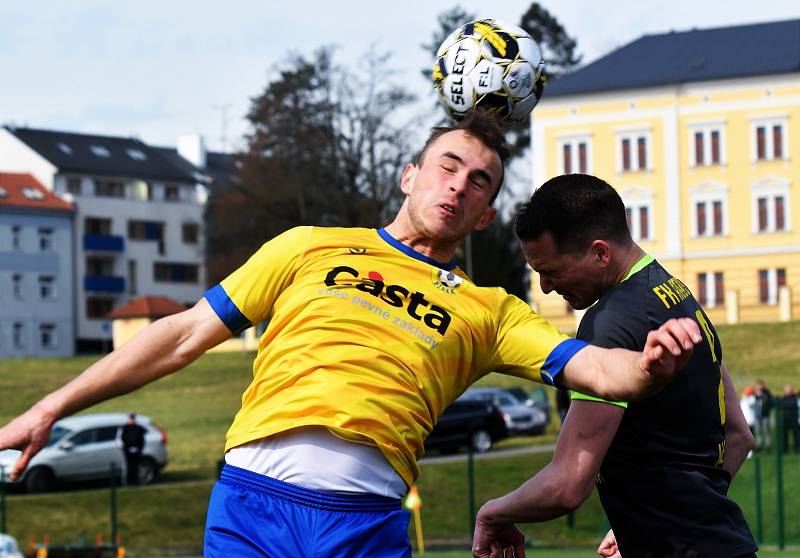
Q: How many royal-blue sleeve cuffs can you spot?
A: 2